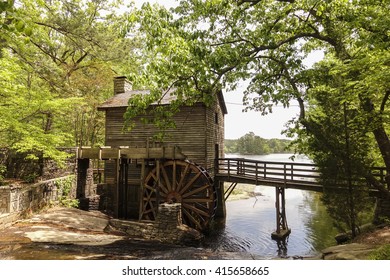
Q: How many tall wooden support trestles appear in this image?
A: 1